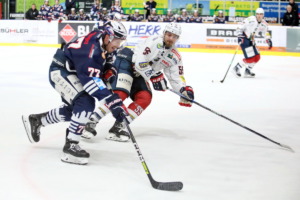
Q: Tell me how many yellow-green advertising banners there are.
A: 2